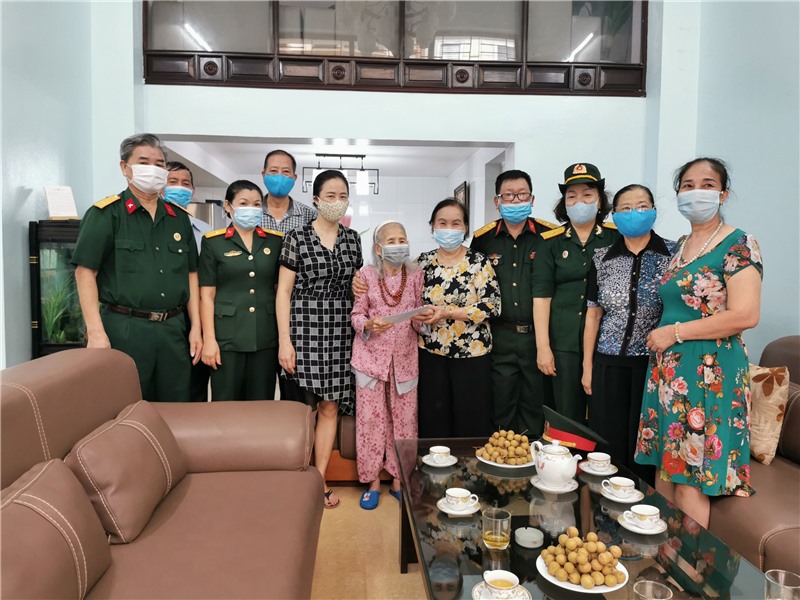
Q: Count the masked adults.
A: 11